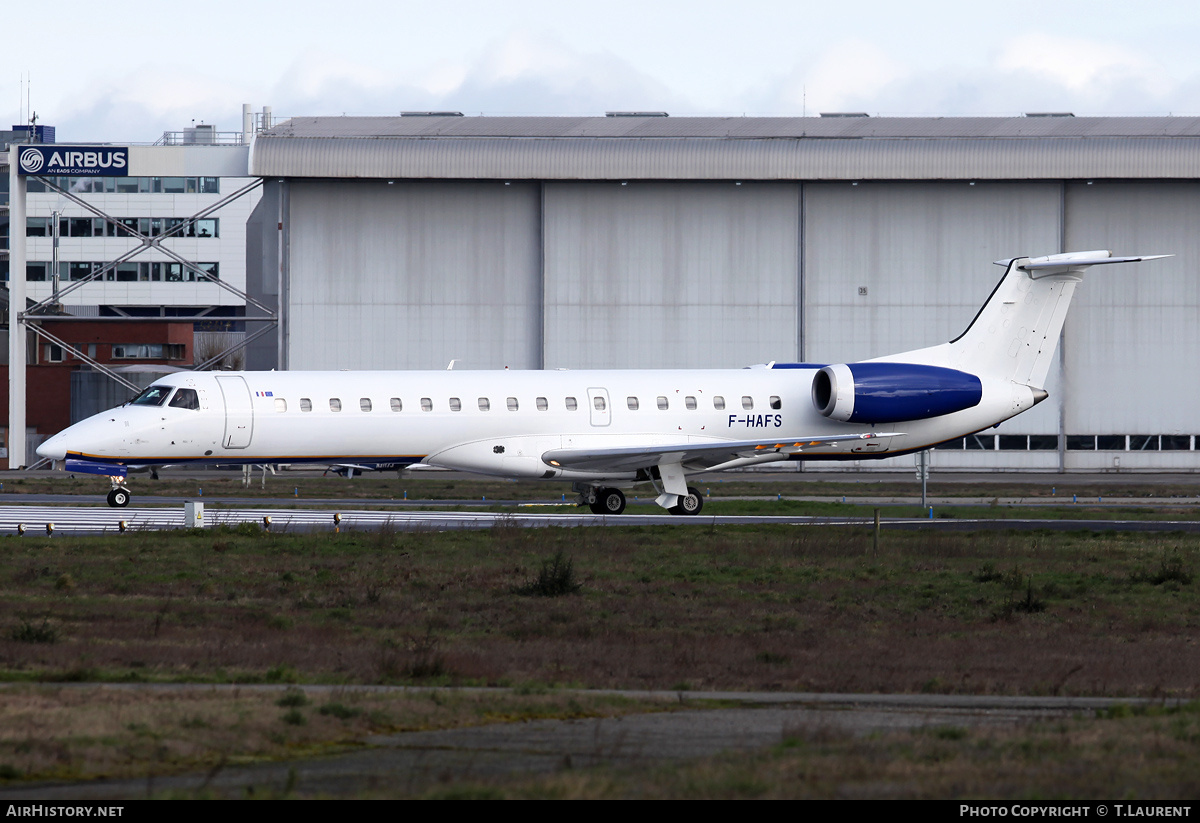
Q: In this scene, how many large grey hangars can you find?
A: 1